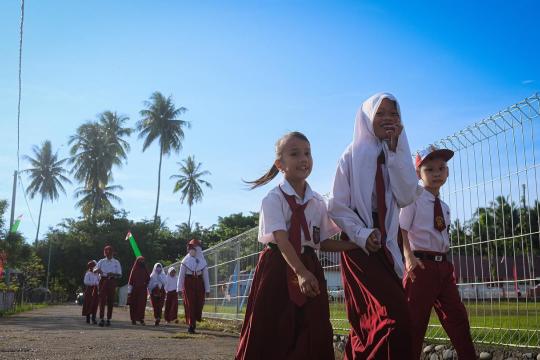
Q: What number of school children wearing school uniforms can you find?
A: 9